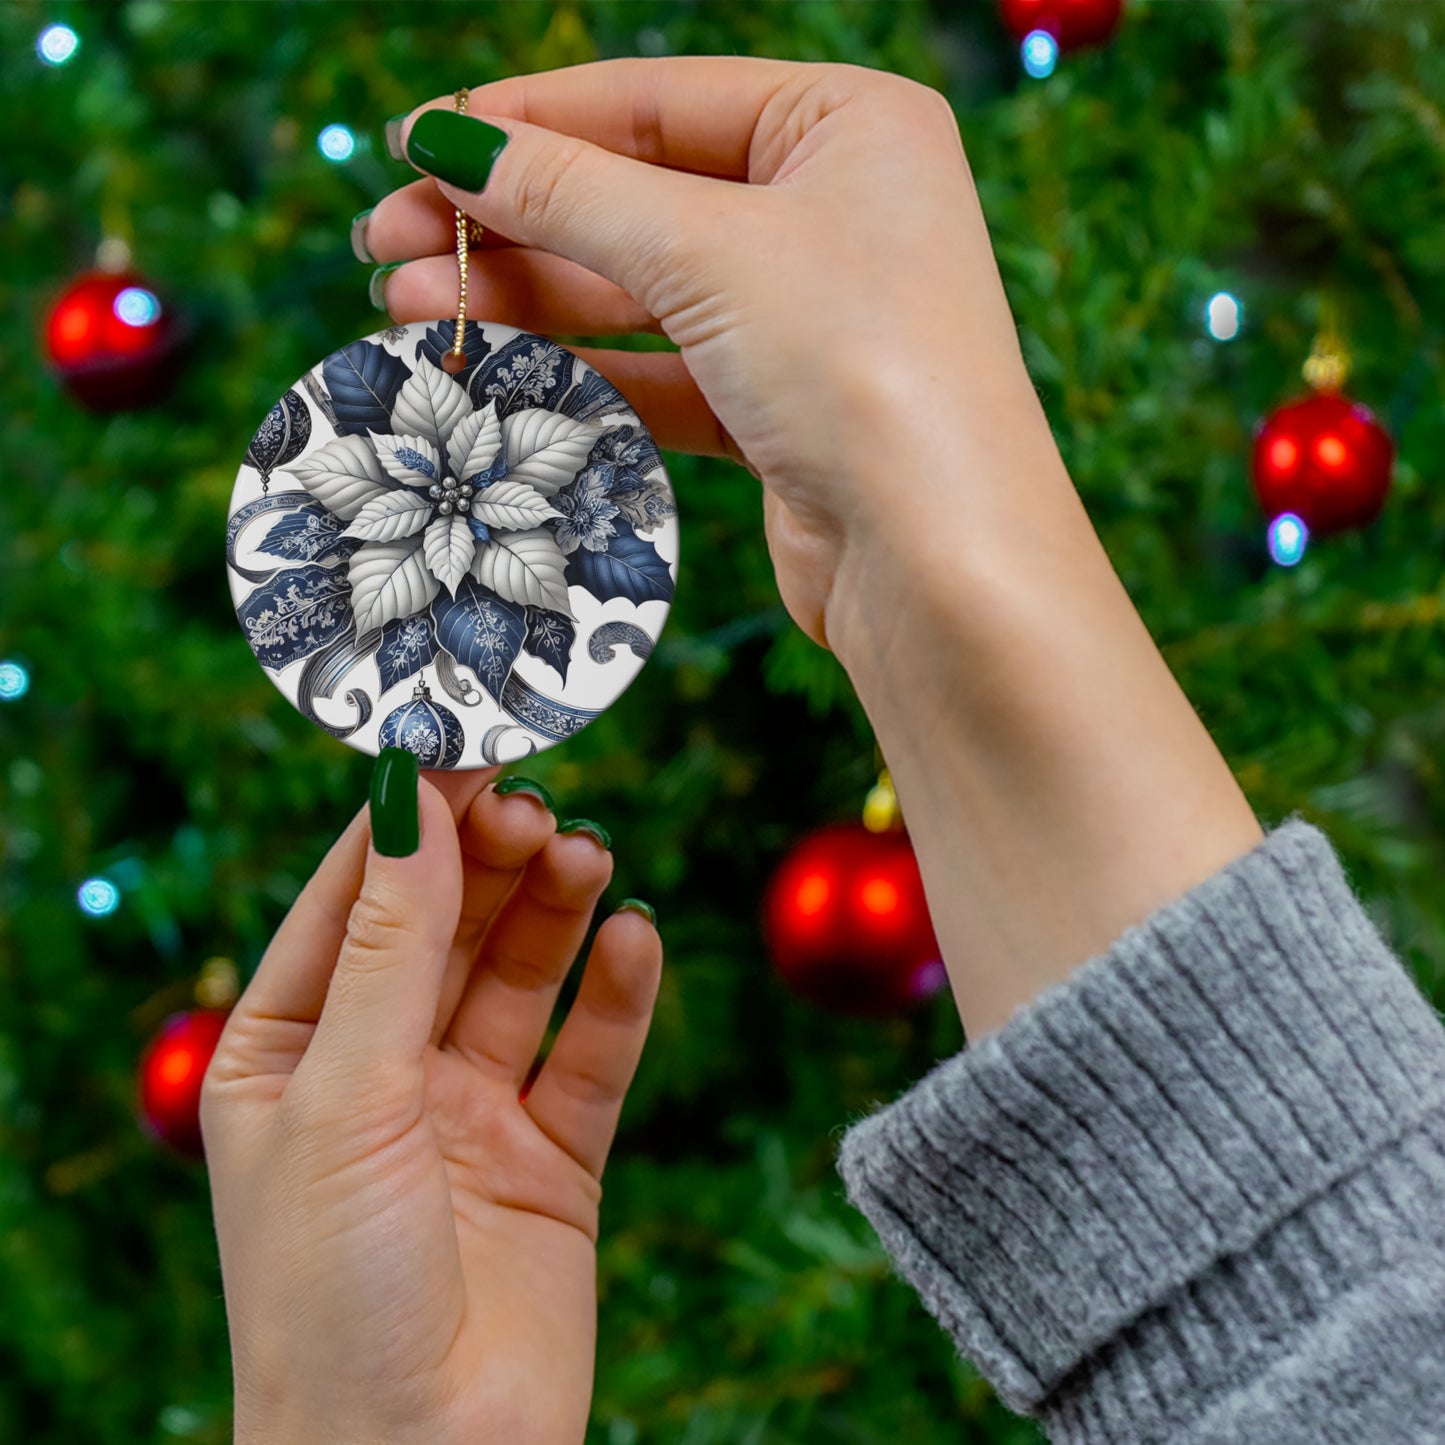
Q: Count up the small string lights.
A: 8